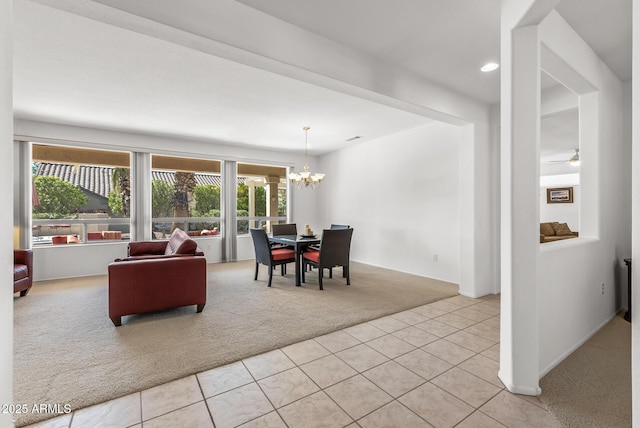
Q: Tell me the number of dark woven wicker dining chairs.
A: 4